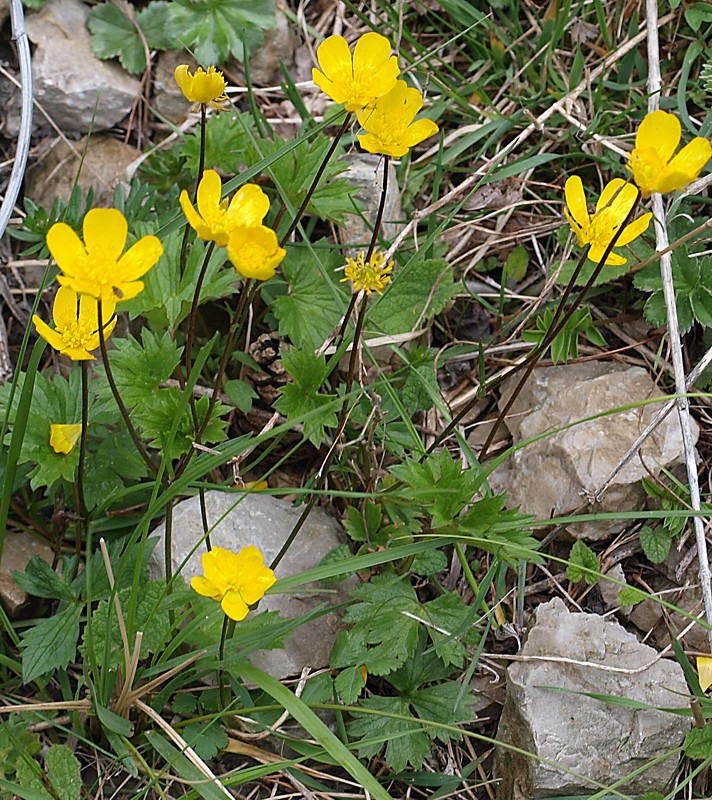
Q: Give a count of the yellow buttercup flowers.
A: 11